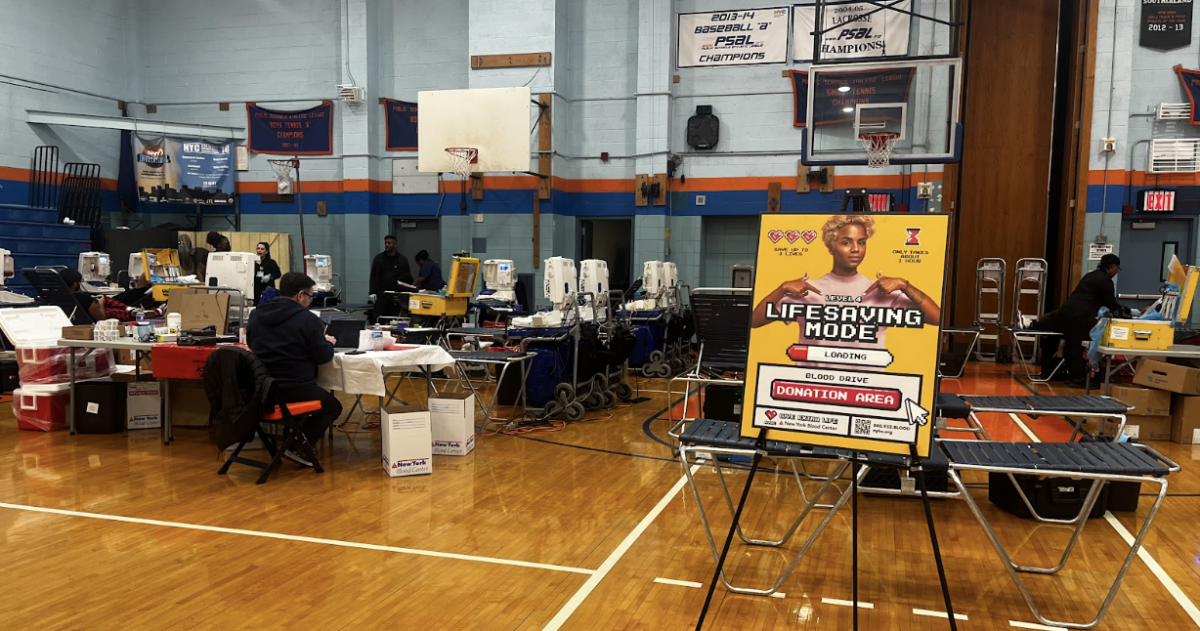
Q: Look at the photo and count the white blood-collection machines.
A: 10